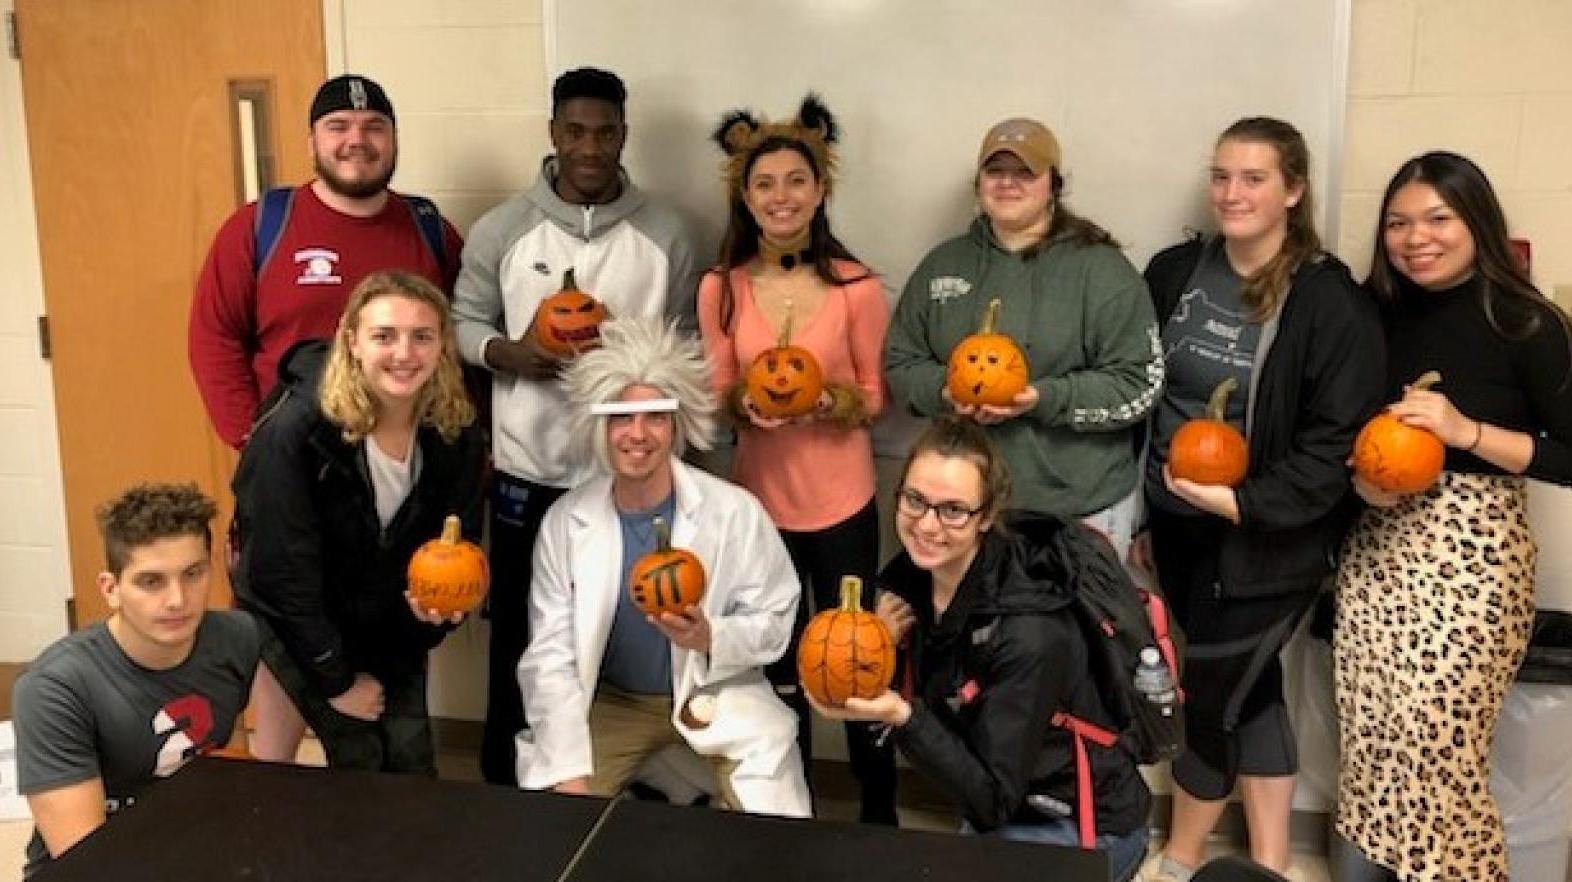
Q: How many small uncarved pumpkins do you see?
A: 8